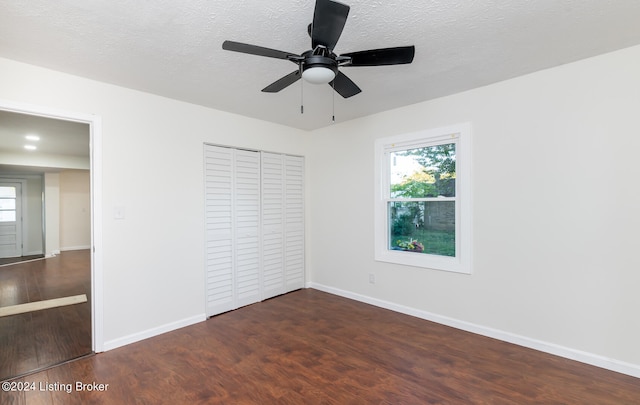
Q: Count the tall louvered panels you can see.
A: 4